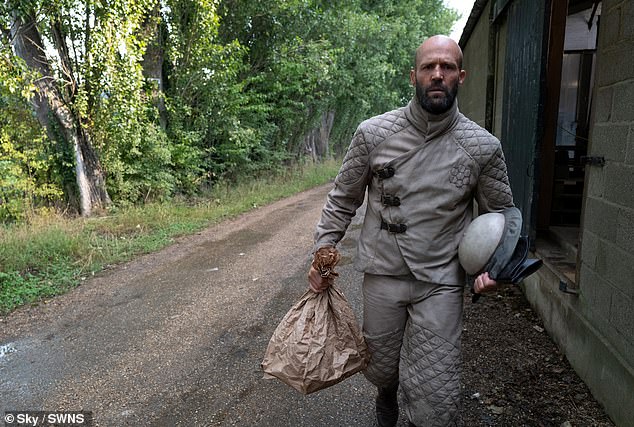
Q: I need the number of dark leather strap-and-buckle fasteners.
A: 3